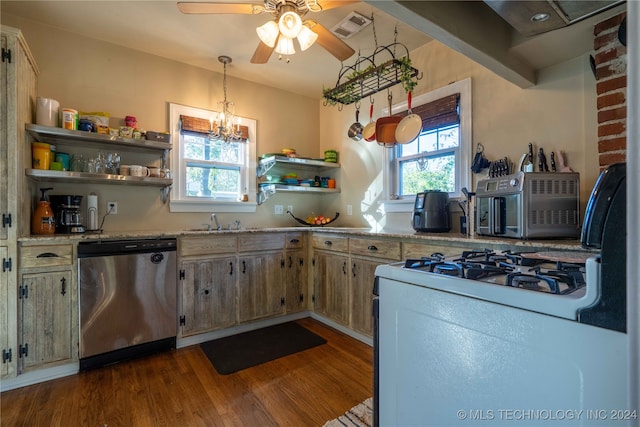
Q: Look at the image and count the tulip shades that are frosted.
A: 4